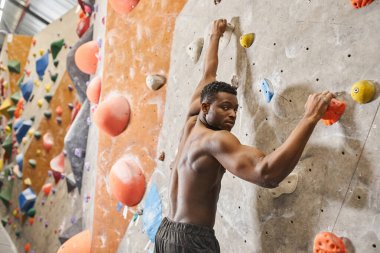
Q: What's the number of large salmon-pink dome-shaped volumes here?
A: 6